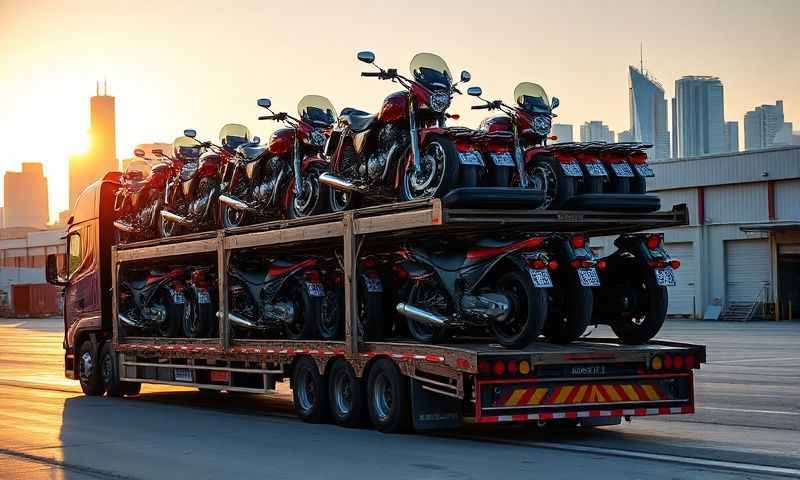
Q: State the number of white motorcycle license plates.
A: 13